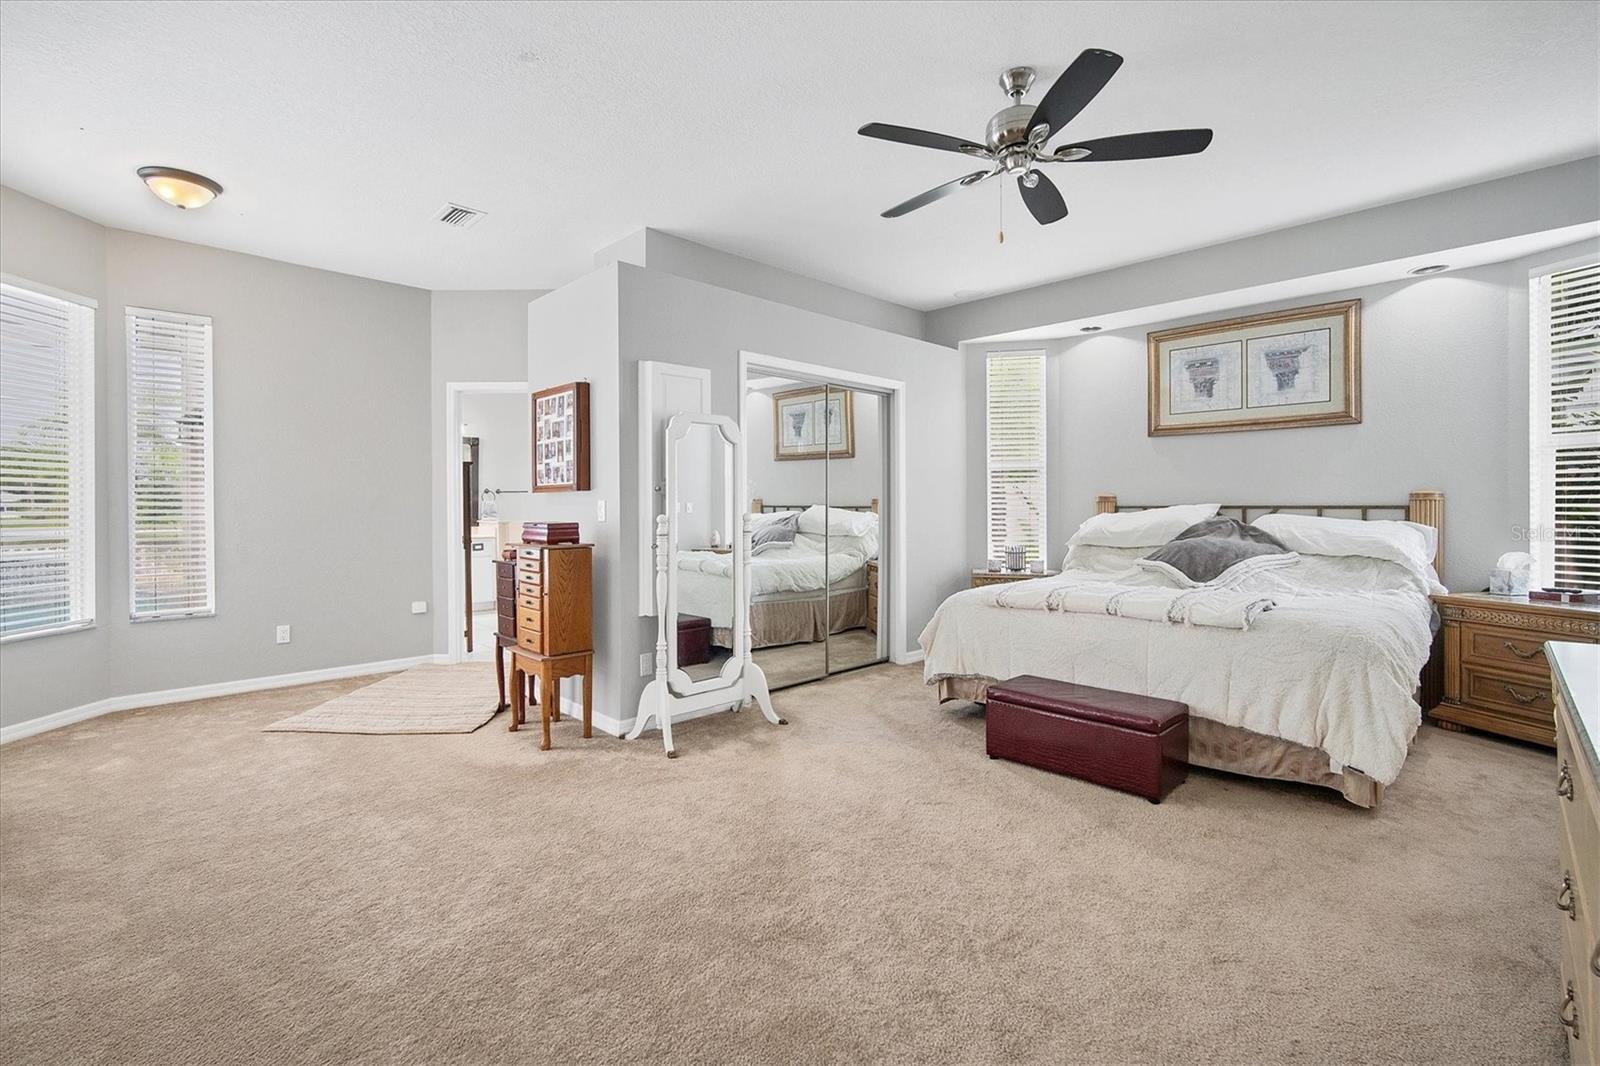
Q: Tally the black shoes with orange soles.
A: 0